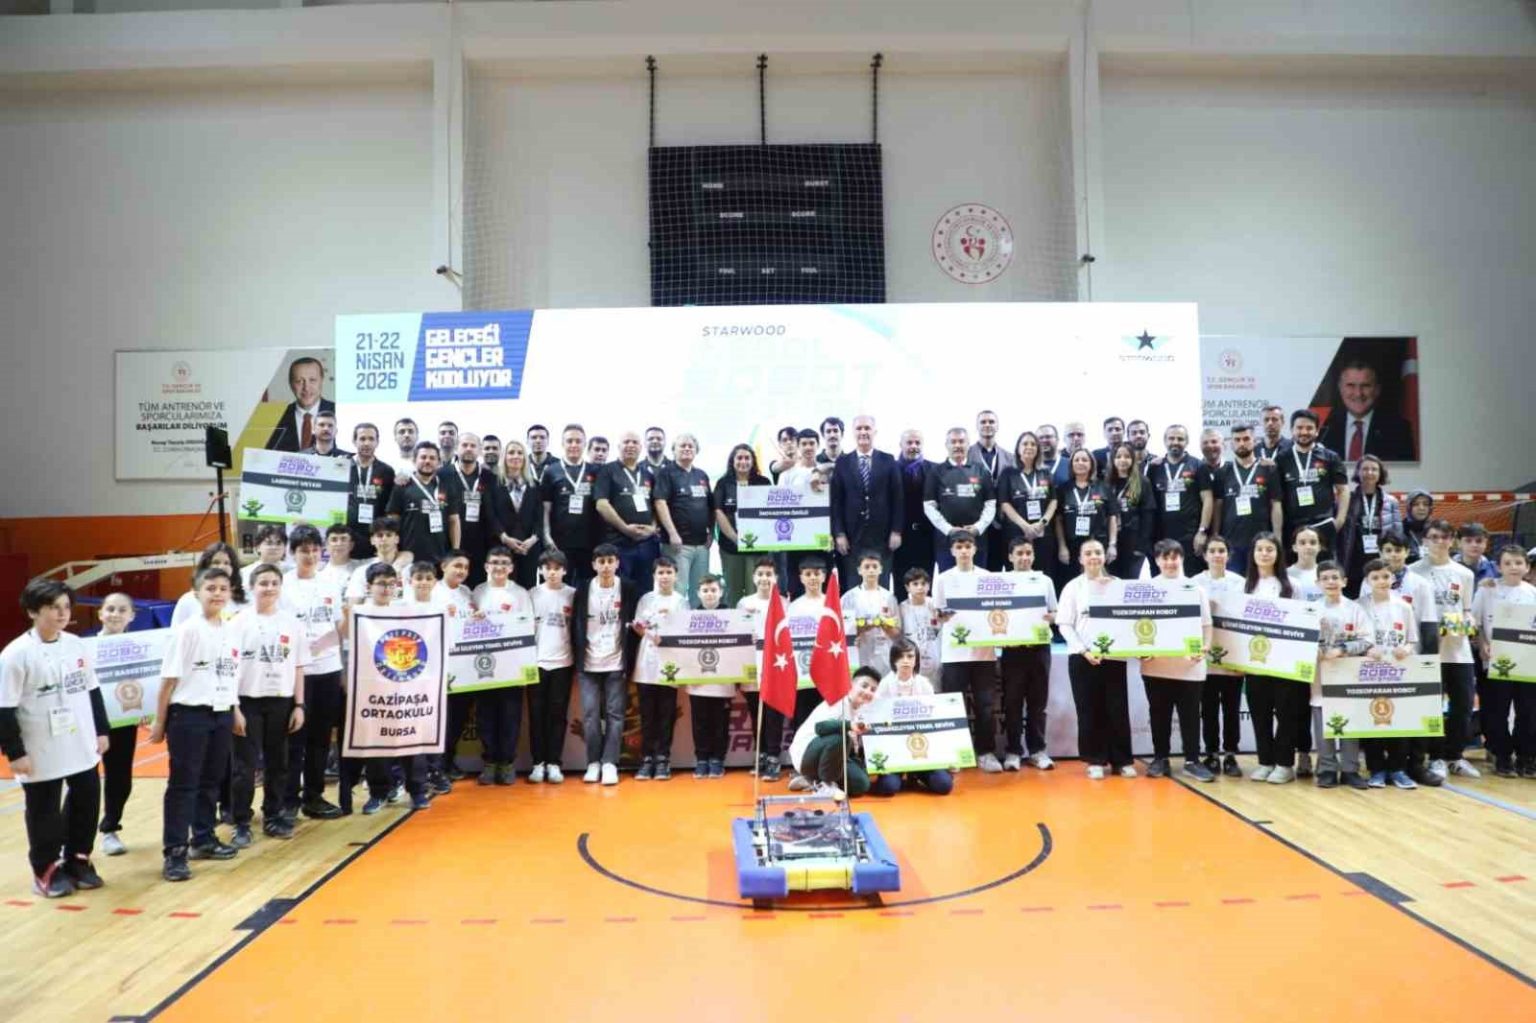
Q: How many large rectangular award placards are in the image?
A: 12